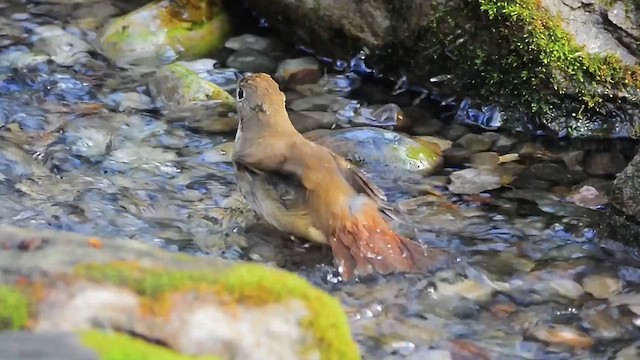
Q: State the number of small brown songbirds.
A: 1